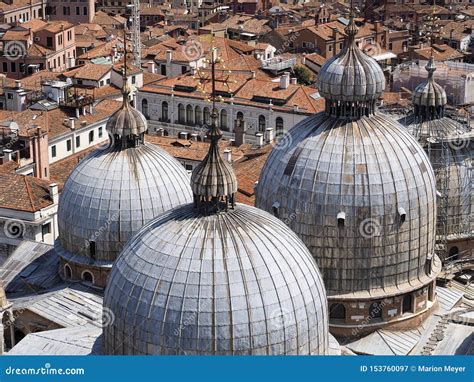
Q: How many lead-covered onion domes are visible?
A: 4